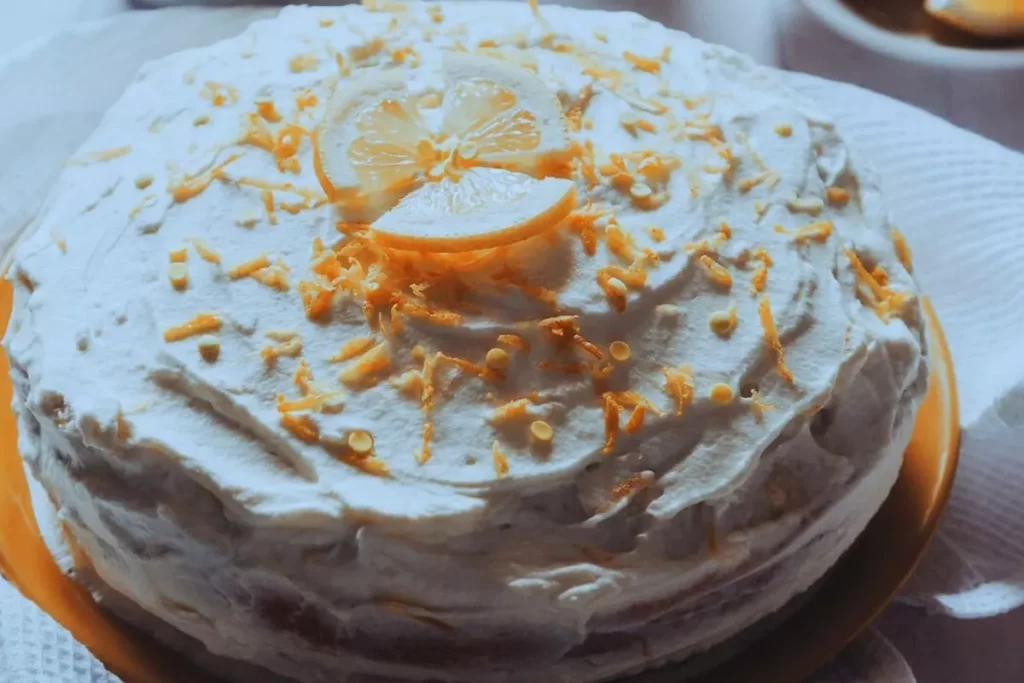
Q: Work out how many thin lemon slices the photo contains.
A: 3